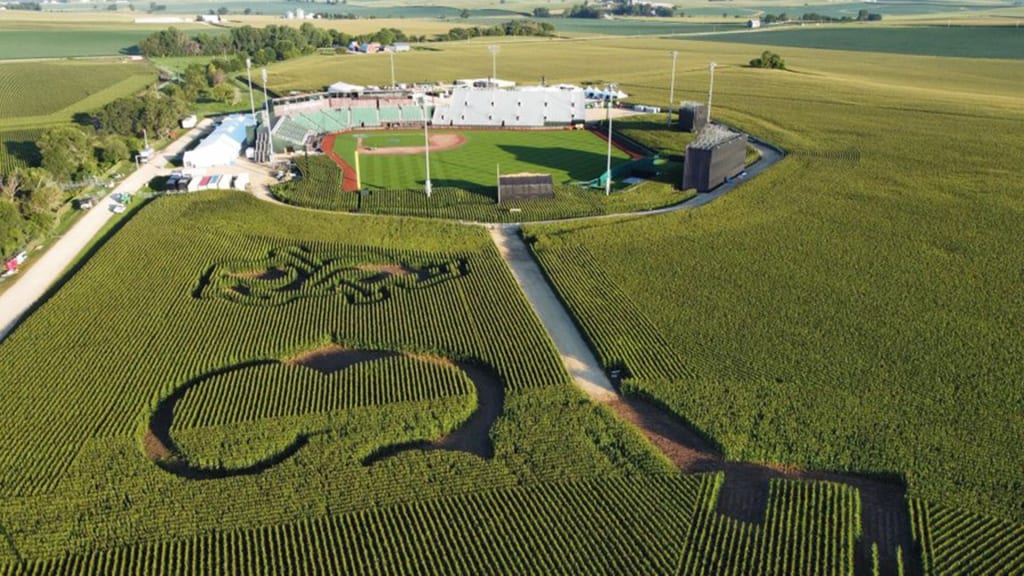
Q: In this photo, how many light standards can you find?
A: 8